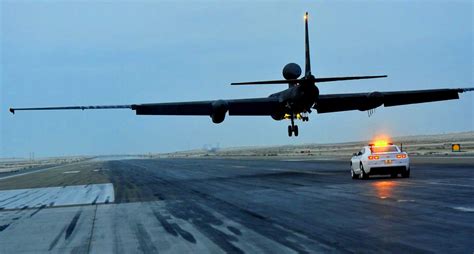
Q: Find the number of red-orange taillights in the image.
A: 4